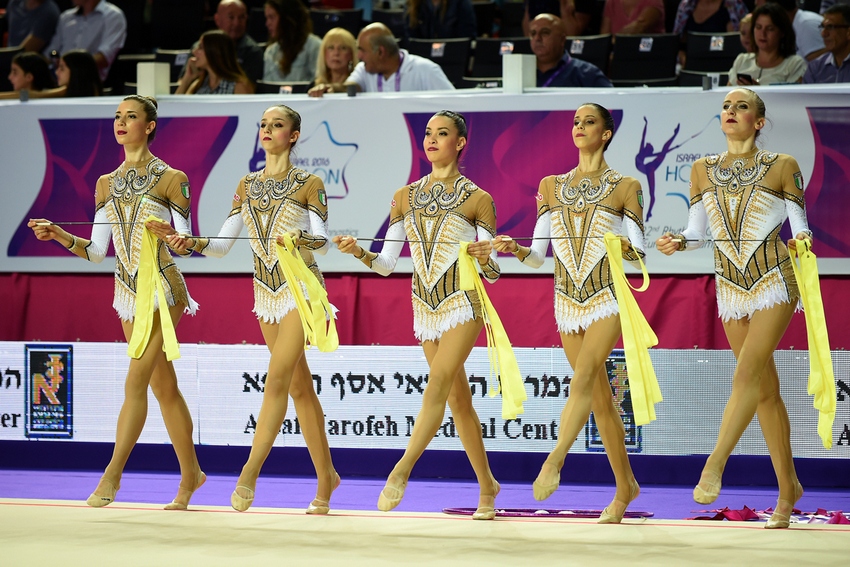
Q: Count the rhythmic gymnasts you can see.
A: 5